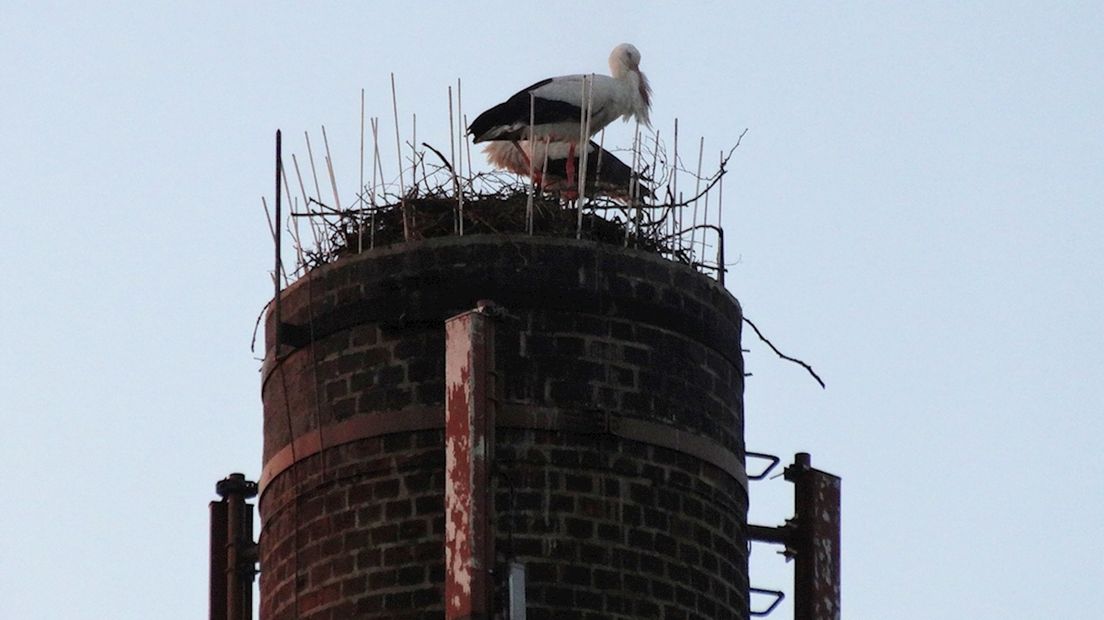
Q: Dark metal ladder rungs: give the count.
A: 2